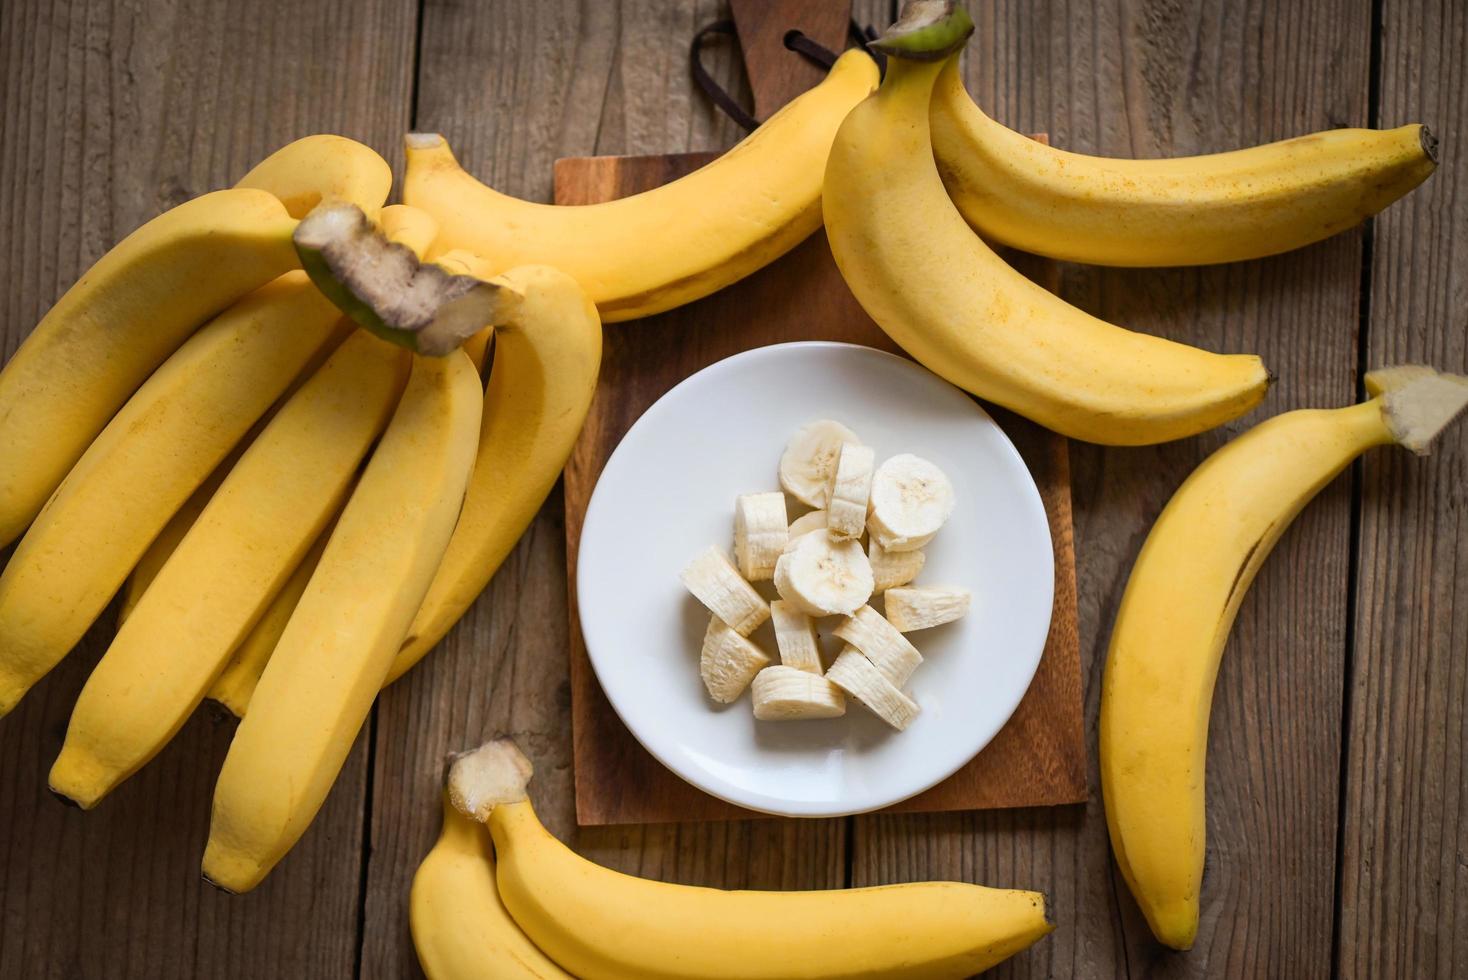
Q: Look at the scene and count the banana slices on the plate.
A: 14